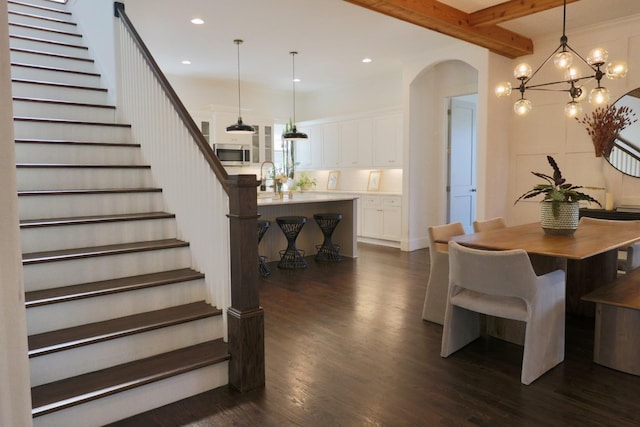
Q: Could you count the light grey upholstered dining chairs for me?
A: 4